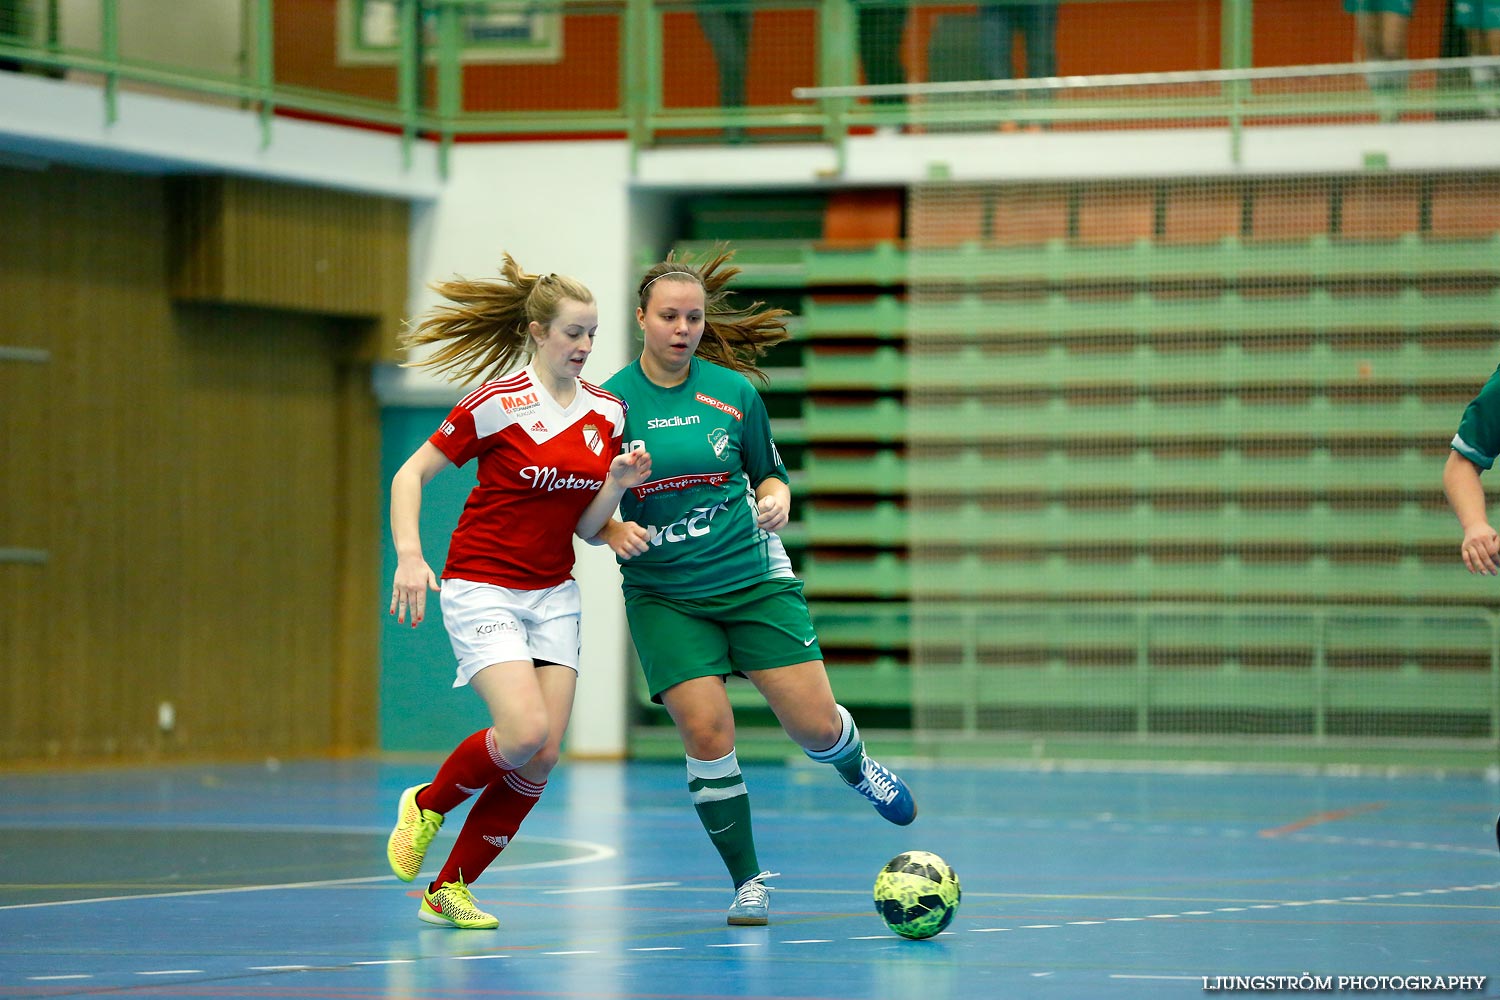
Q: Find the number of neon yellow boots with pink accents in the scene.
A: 2